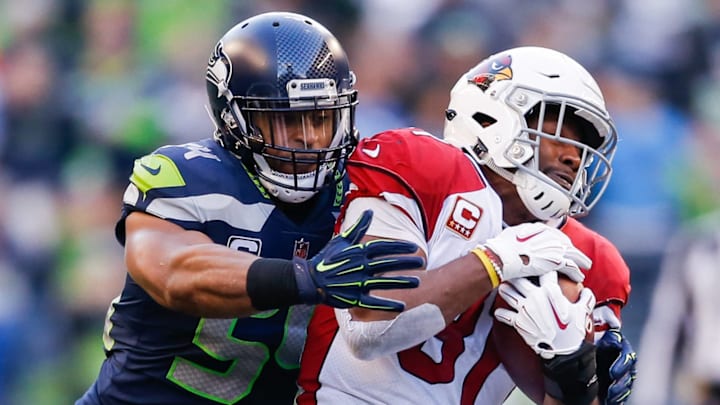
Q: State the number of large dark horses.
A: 0